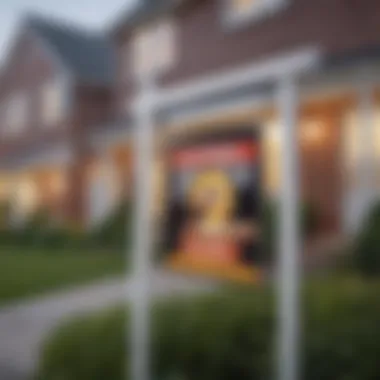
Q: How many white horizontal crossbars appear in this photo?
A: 1